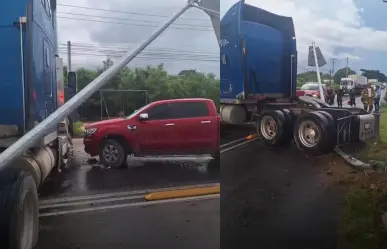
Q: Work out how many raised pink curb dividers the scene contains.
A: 0